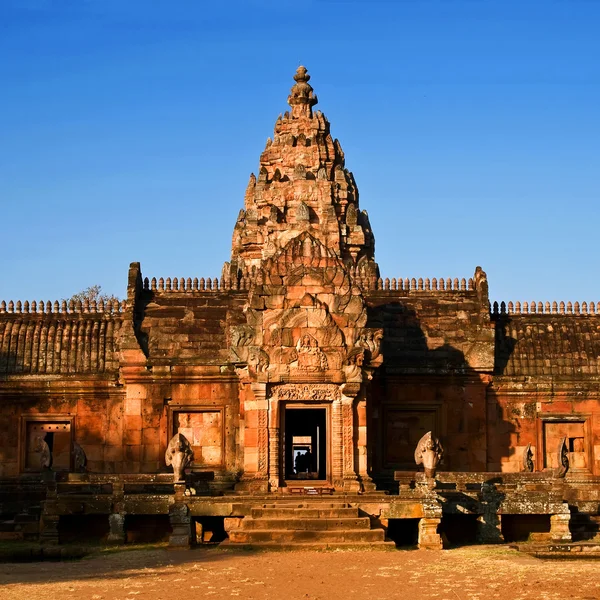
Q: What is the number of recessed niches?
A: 4